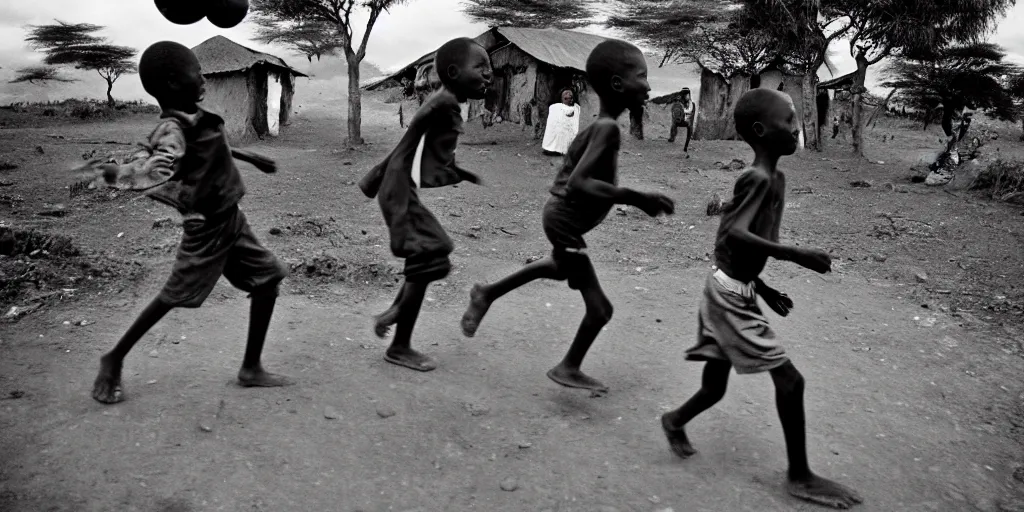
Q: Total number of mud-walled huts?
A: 3